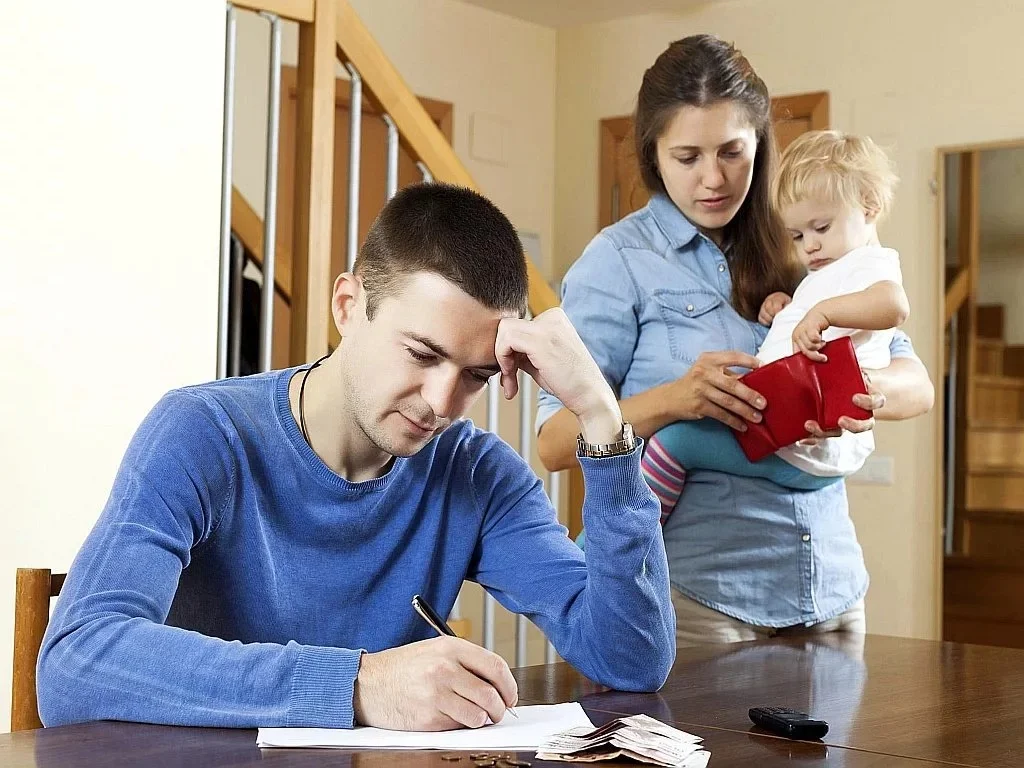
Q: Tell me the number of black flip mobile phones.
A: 1